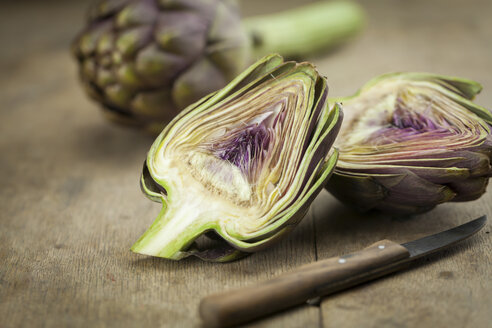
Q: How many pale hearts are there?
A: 2